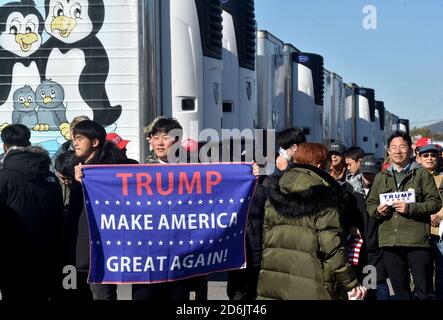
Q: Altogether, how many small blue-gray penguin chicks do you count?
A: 2